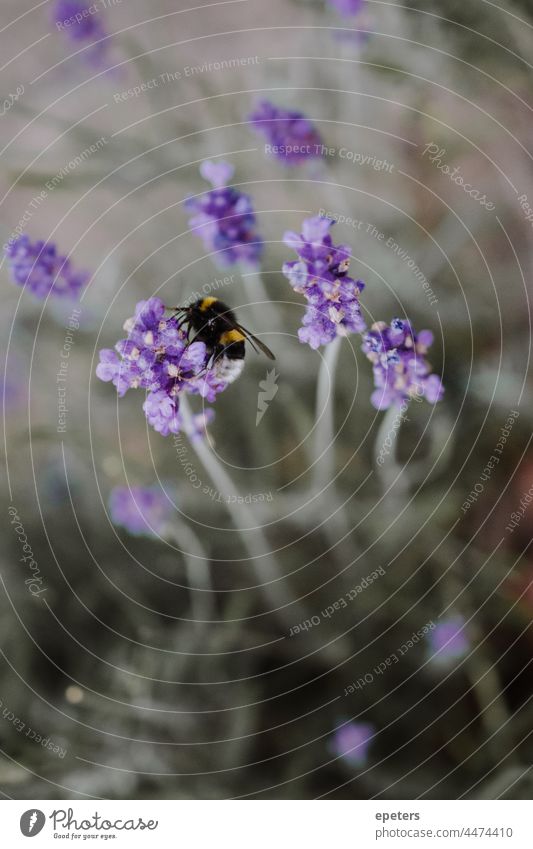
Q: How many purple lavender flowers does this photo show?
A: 11